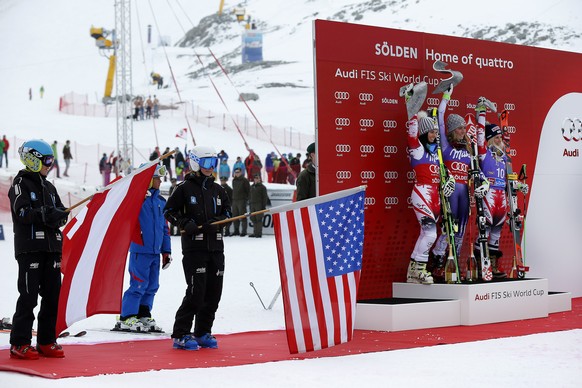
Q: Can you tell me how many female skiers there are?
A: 3